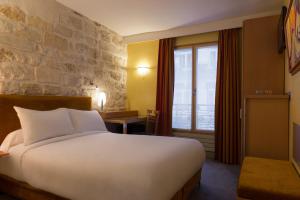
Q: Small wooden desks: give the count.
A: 1